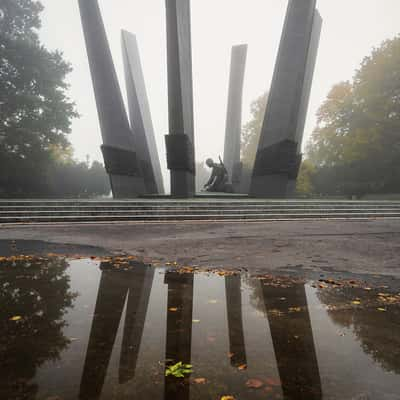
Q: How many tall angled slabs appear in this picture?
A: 6